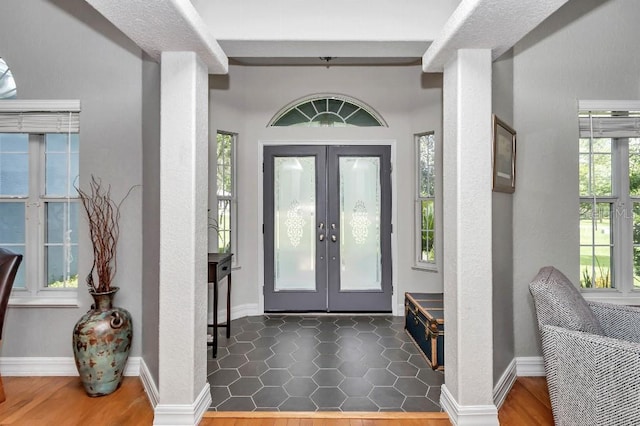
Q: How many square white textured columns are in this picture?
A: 2